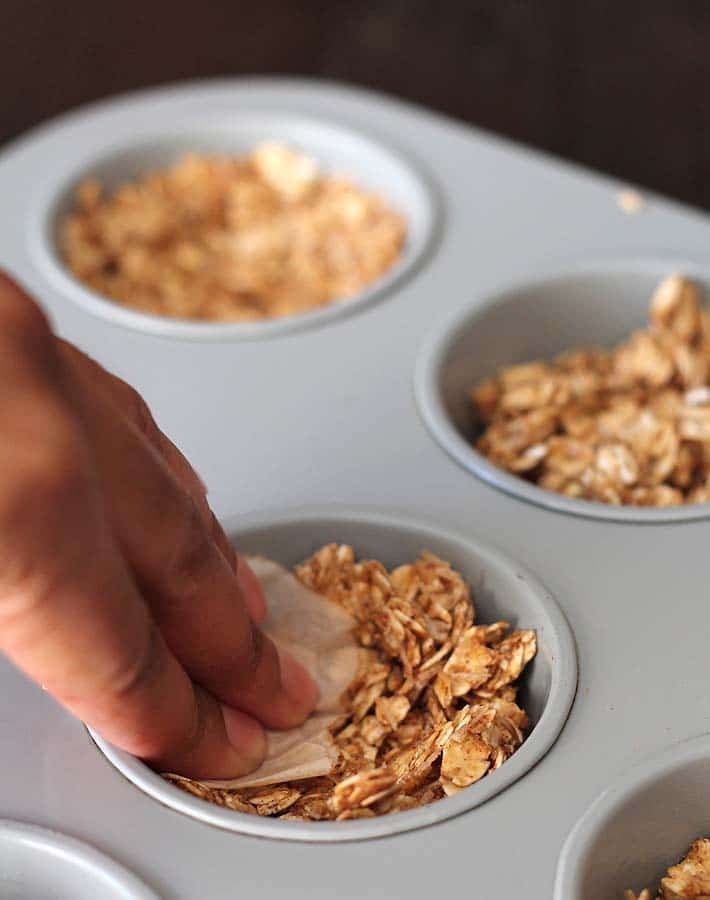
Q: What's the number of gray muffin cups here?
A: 5